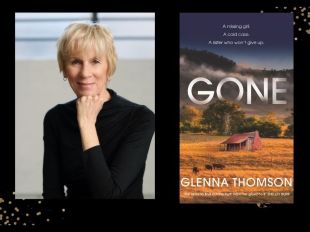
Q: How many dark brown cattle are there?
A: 3